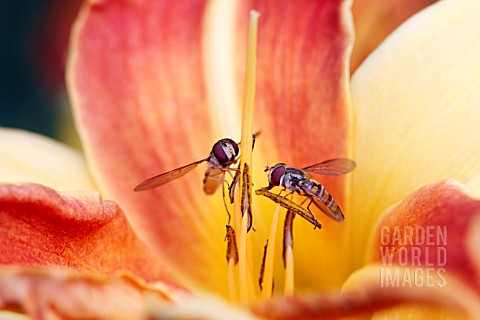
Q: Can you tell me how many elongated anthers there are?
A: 6